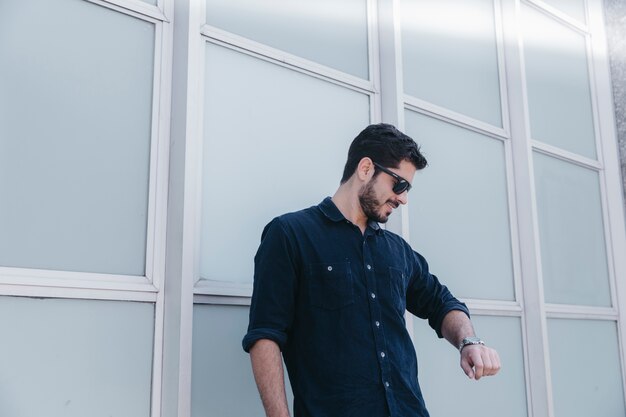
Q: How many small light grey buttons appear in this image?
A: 6